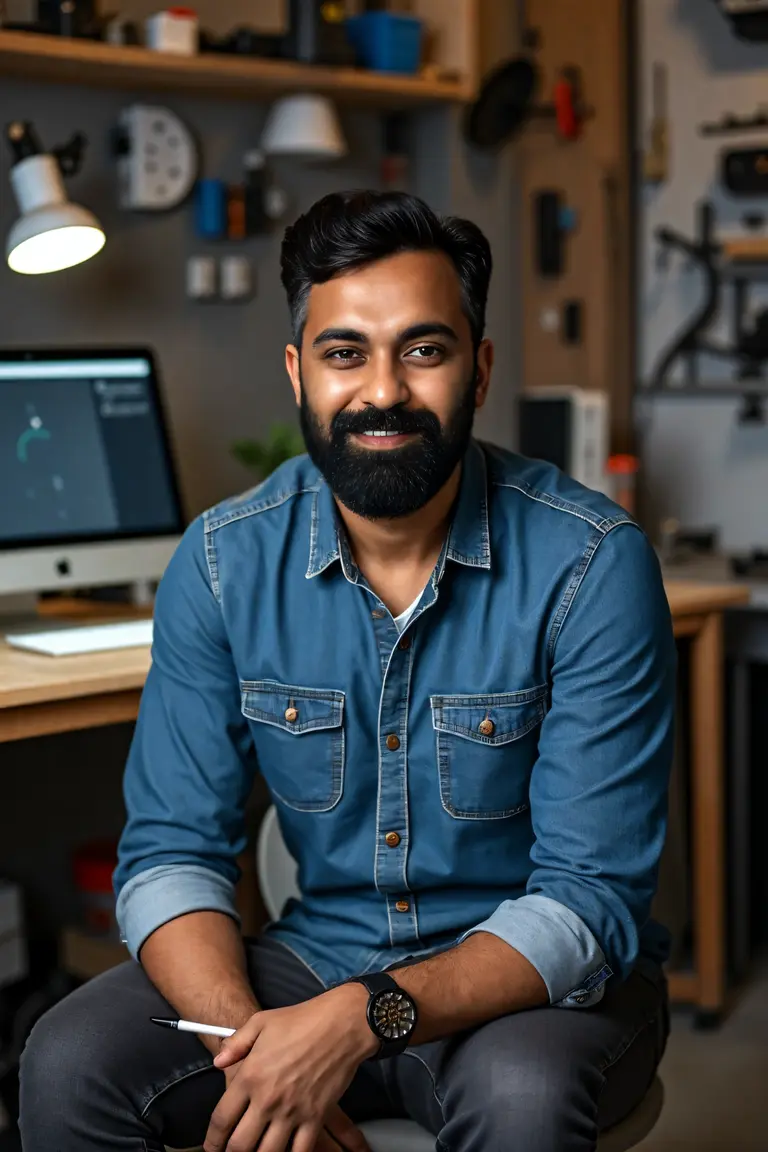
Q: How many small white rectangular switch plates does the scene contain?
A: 2